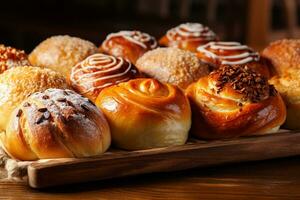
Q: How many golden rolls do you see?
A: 13